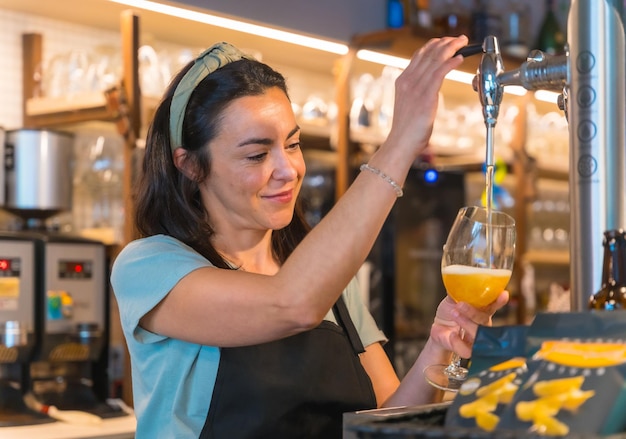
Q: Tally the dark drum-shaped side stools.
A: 0